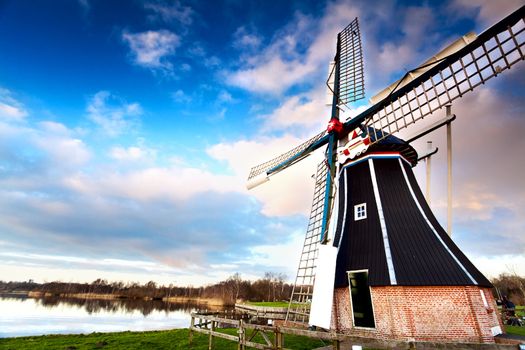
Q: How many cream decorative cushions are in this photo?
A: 0